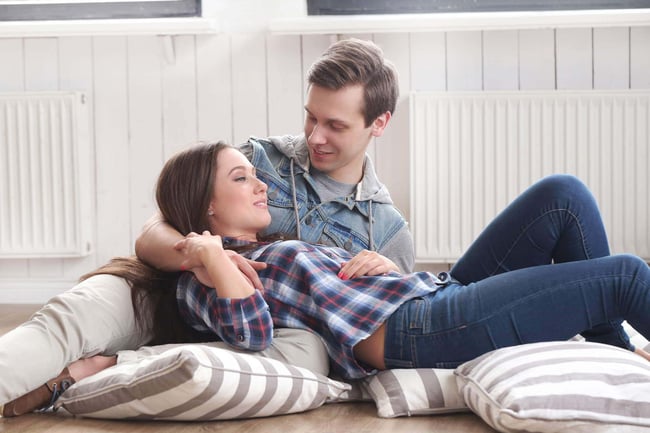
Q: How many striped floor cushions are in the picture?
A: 3